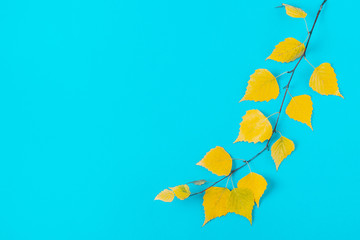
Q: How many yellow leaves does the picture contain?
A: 13